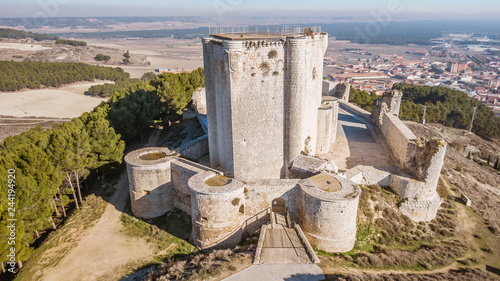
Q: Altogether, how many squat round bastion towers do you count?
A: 3